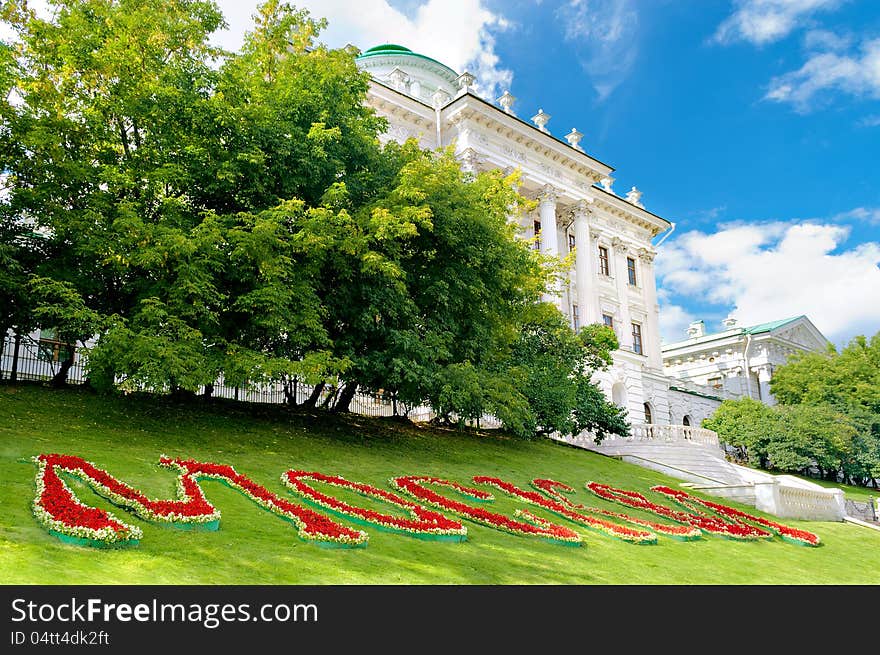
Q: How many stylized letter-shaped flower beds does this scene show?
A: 6